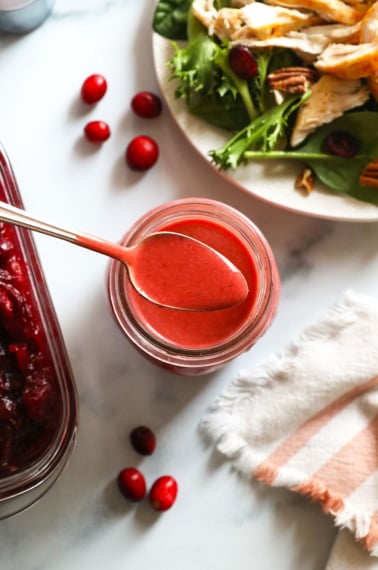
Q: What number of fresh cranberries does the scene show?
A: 7